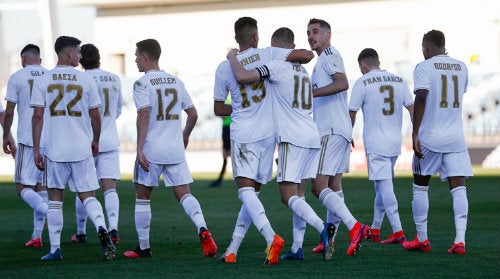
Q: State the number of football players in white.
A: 9